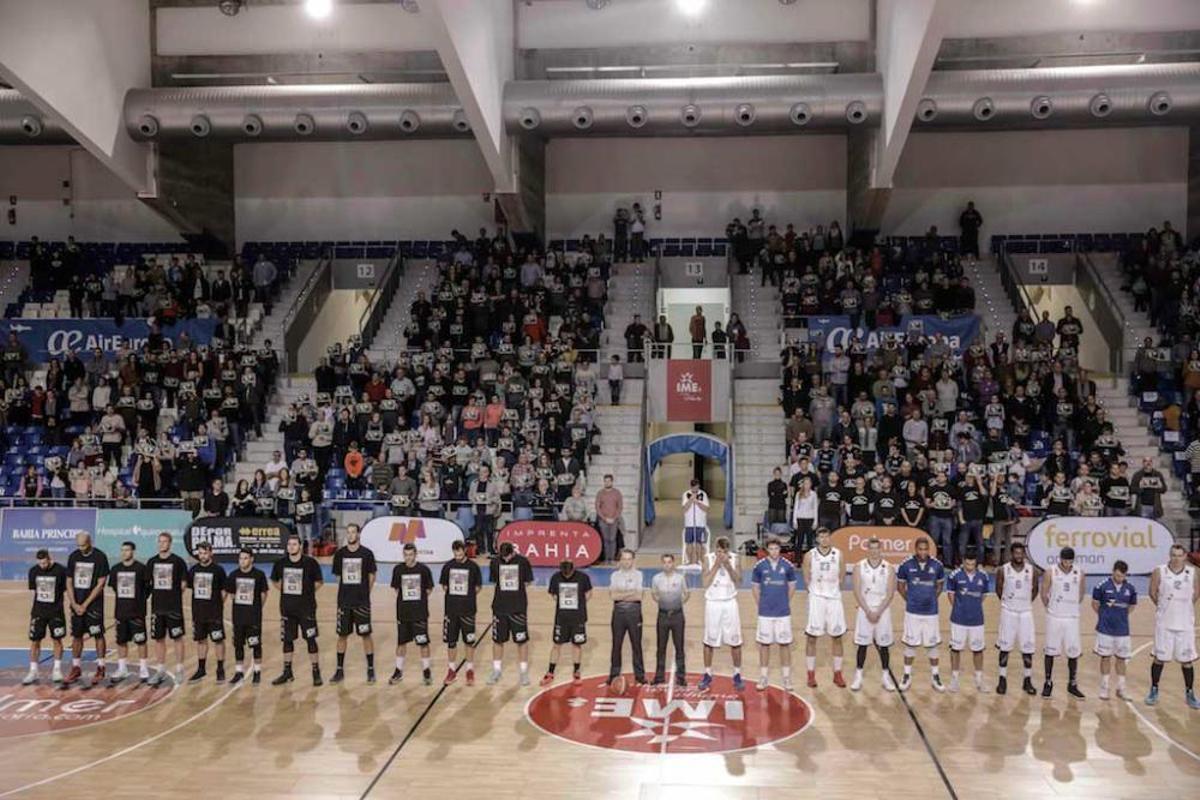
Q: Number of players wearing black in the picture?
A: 12